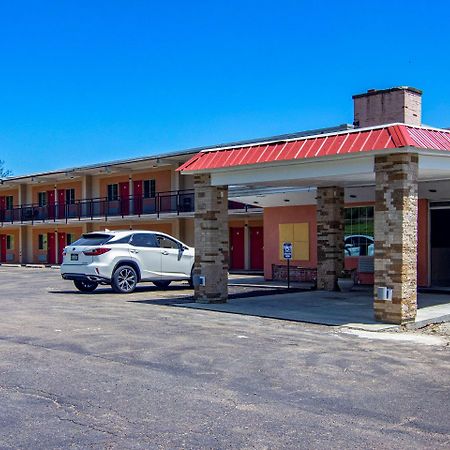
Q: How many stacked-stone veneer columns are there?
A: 3